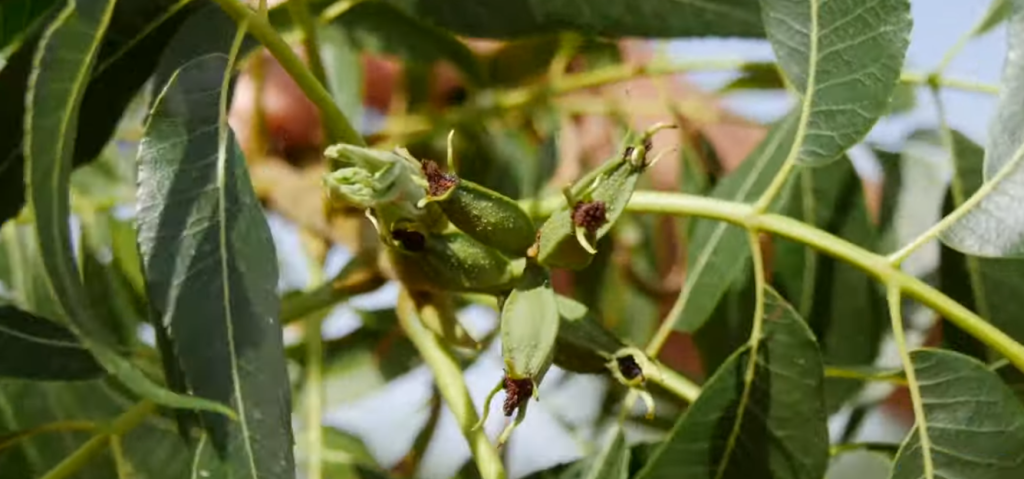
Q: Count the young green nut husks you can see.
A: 6